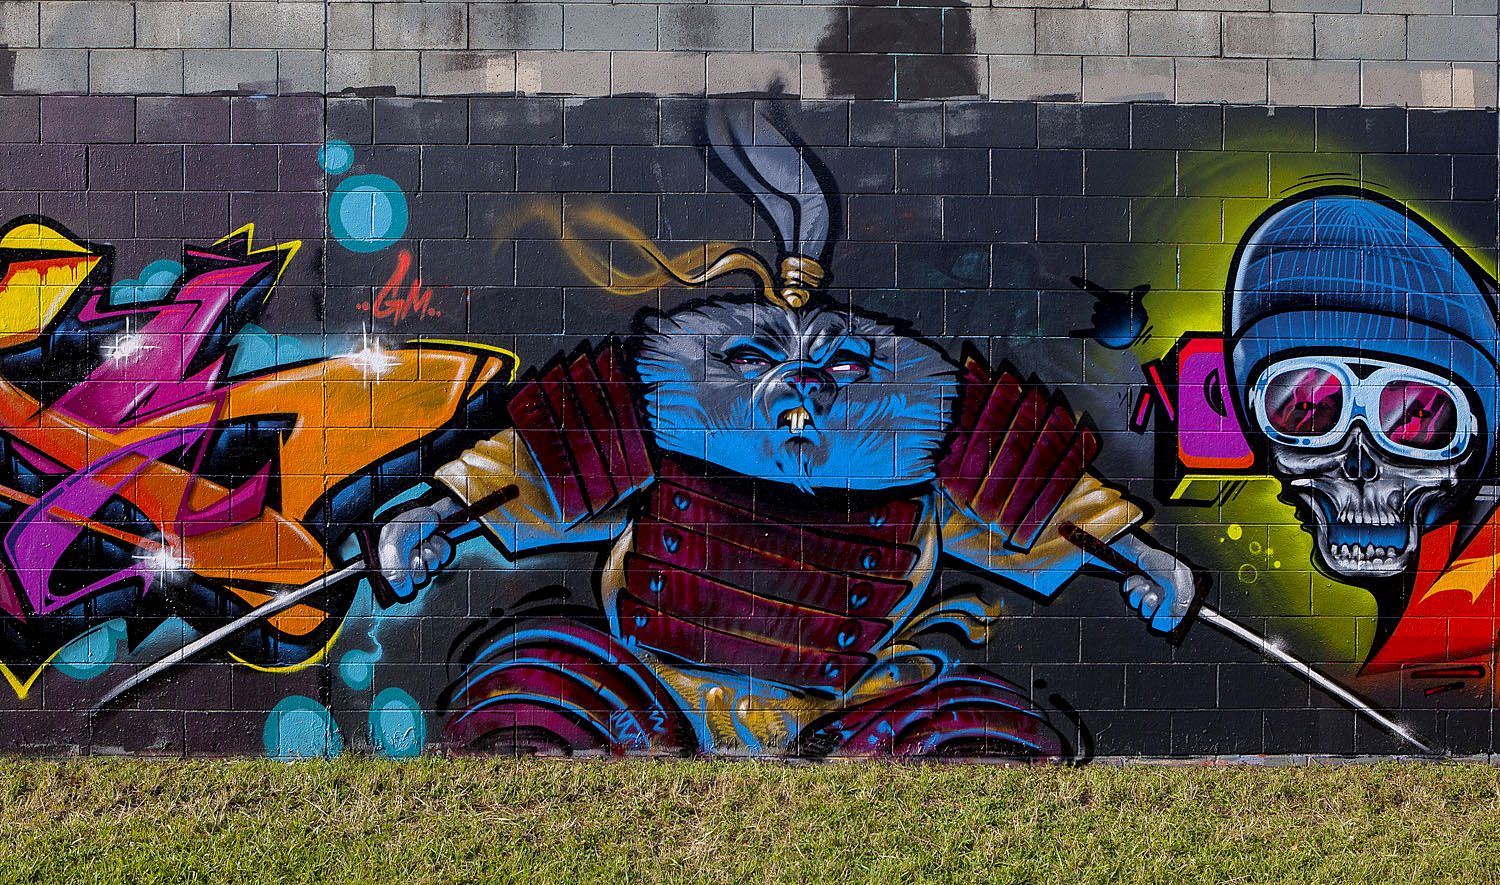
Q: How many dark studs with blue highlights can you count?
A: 9